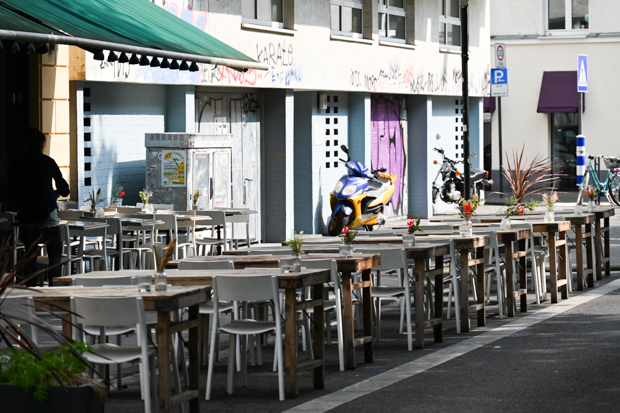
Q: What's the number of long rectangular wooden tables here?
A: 9